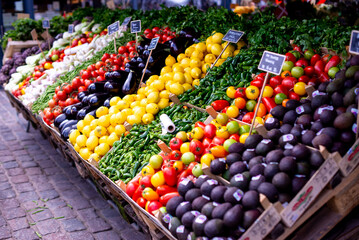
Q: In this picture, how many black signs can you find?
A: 9